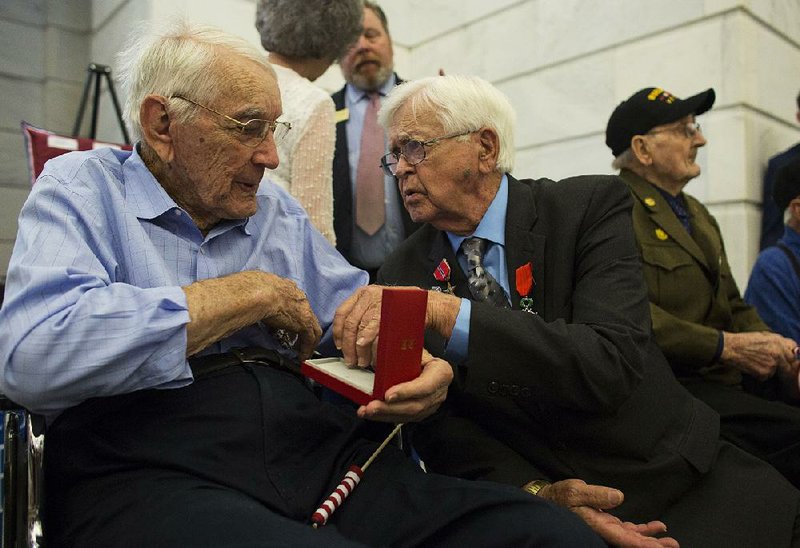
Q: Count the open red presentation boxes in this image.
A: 1